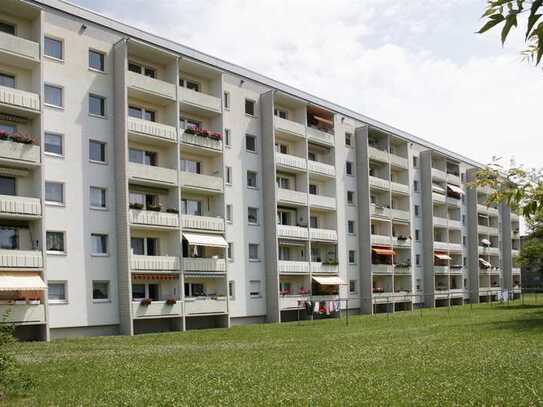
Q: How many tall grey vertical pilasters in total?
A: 6